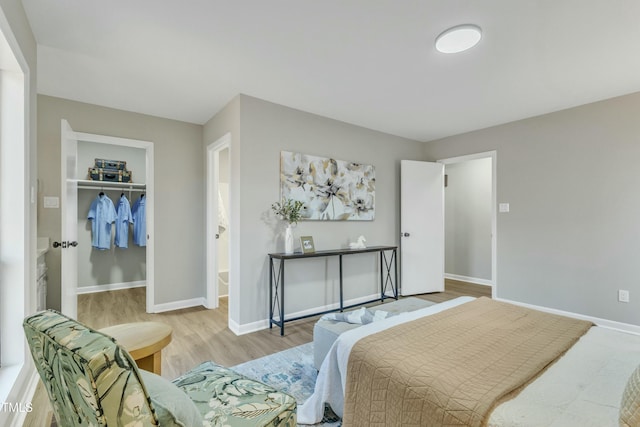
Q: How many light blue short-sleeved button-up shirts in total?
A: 3